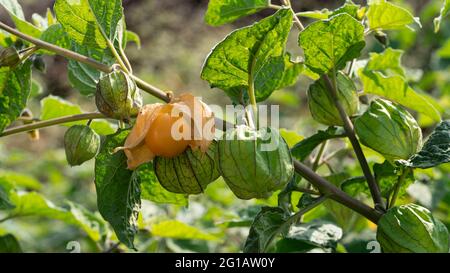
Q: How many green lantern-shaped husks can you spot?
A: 7